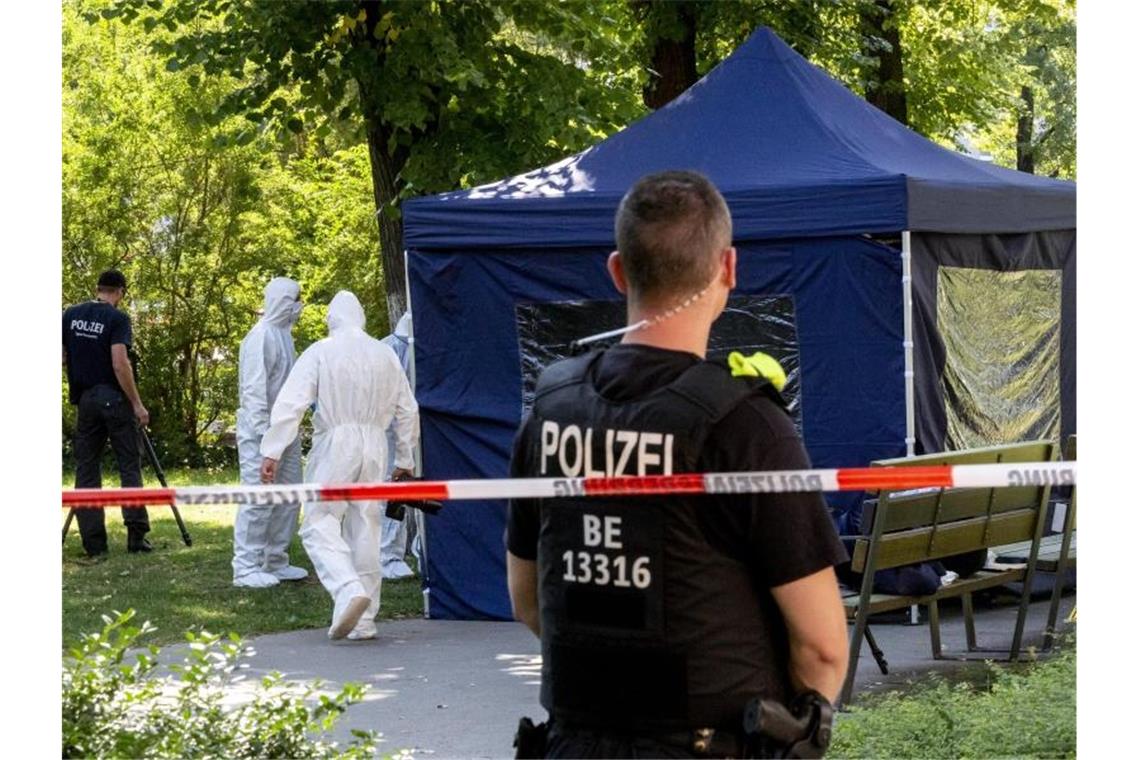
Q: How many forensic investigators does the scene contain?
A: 3